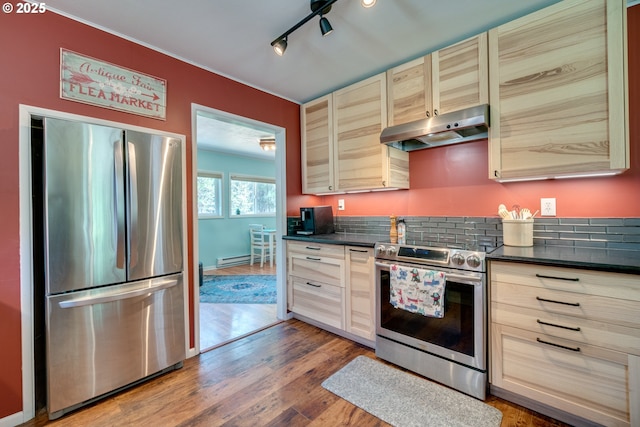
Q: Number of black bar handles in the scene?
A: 8